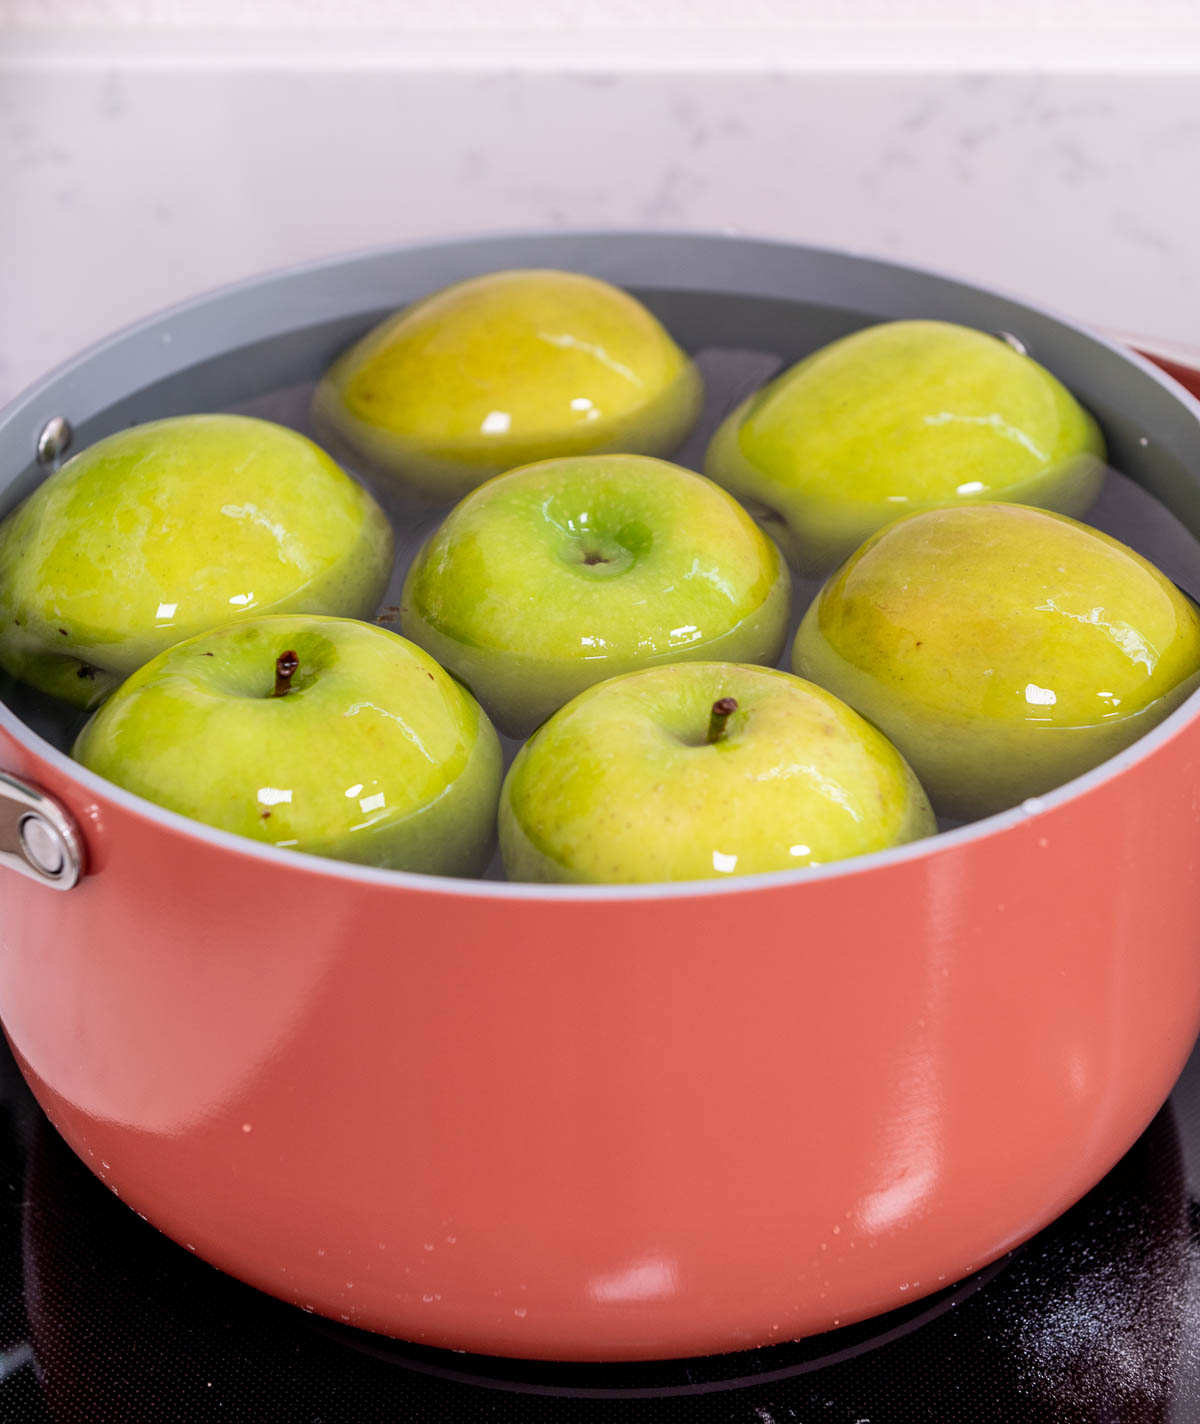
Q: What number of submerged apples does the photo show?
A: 7